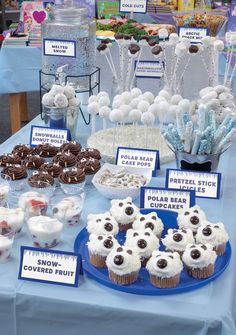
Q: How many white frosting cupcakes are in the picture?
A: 11